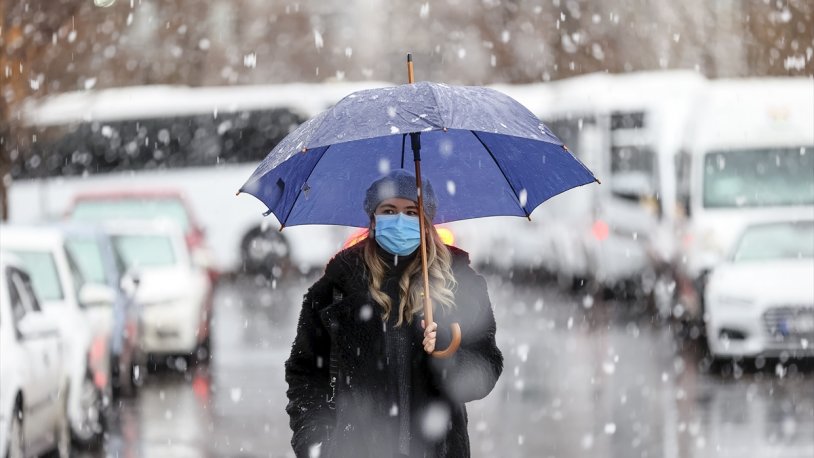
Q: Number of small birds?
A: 0